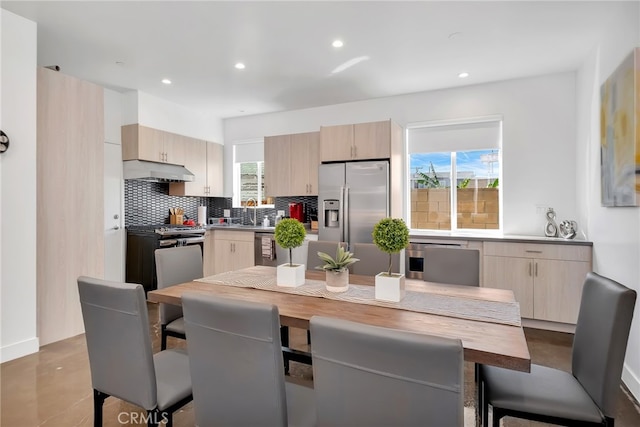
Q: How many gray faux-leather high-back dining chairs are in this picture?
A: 8